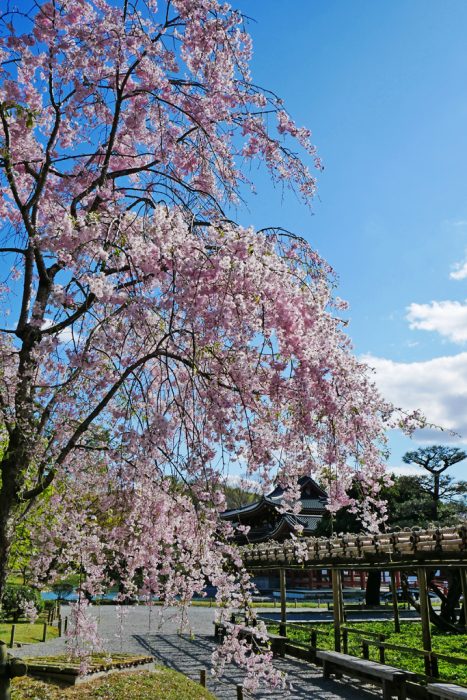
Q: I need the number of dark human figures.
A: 0